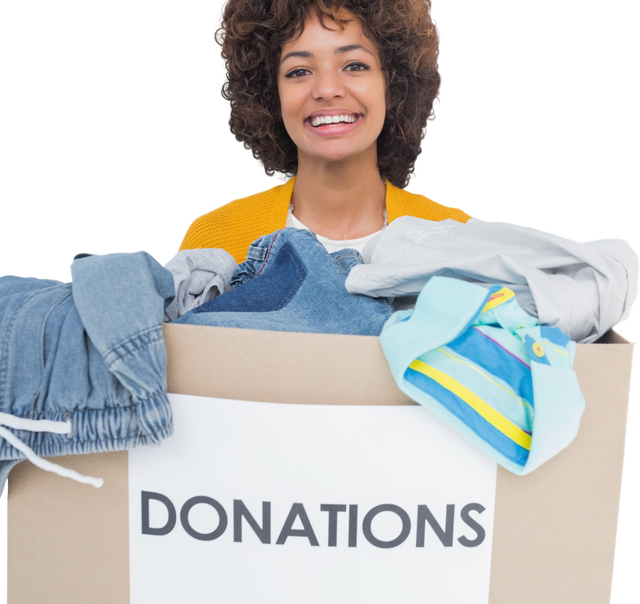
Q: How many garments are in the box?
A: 5